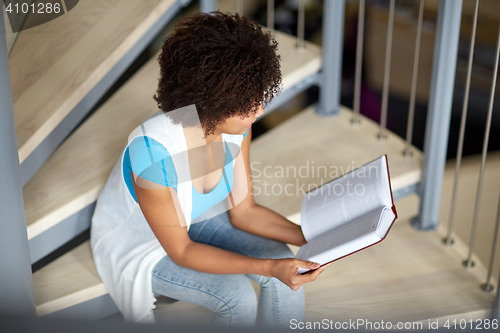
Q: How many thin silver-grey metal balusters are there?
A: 9